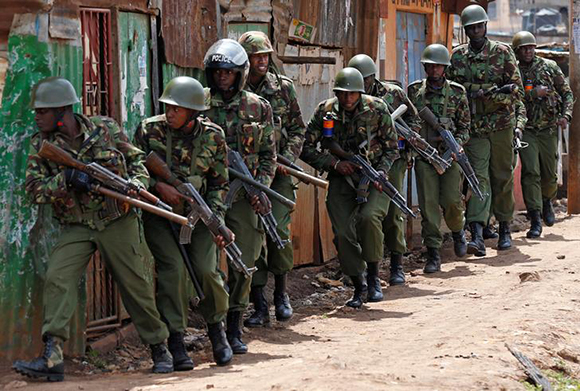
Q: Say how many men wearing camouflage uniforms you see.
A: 9